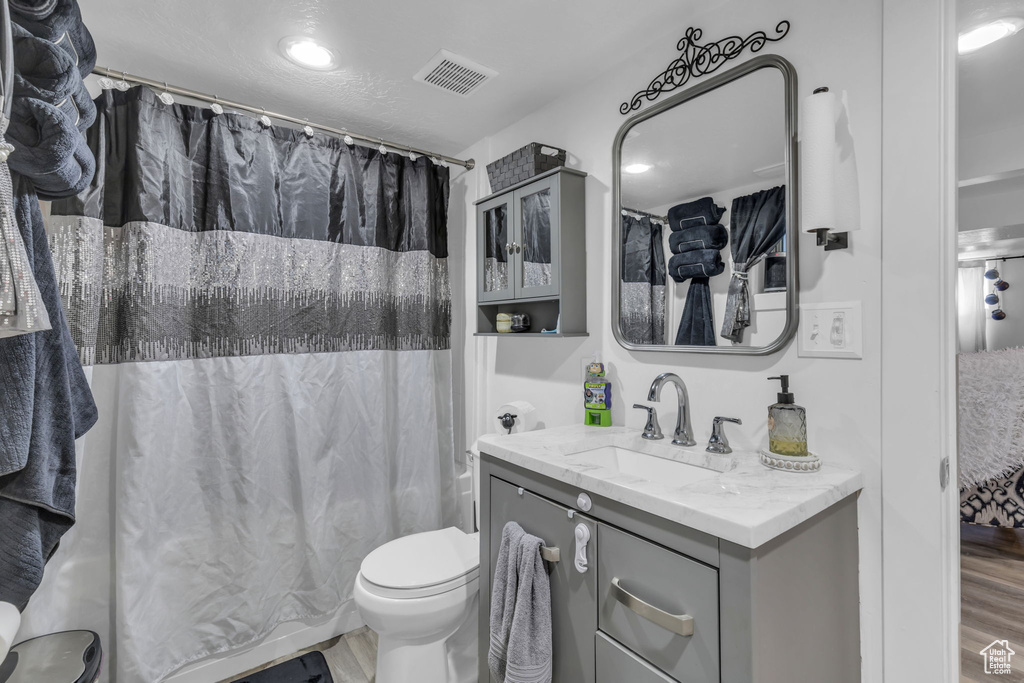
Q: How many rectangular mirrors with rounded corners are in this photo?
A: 1